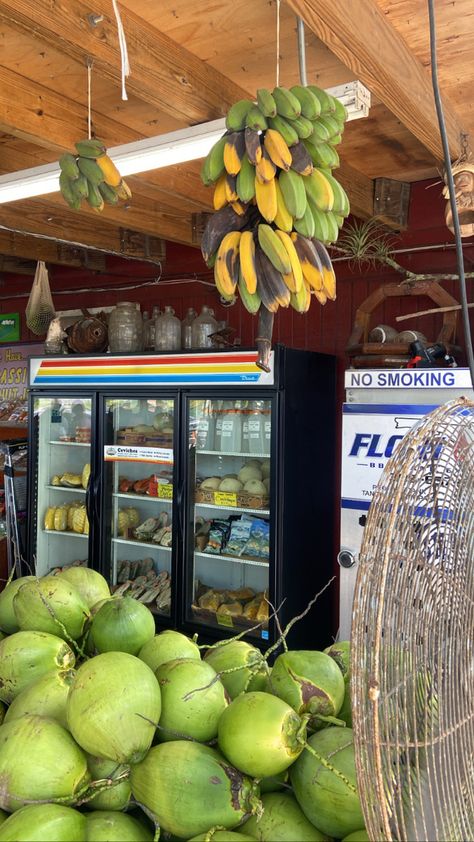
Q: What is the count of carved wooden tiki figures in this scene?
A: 1